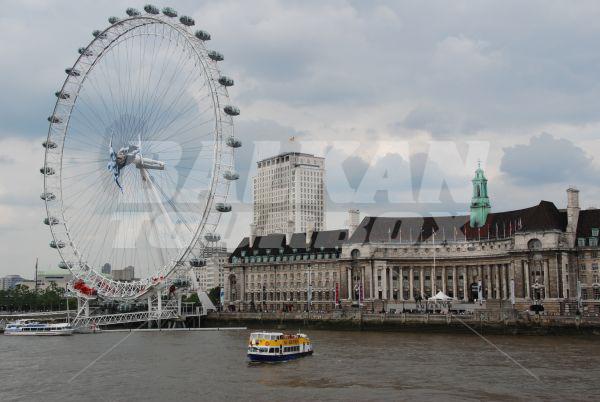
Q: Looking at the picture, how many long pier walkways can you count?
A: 1